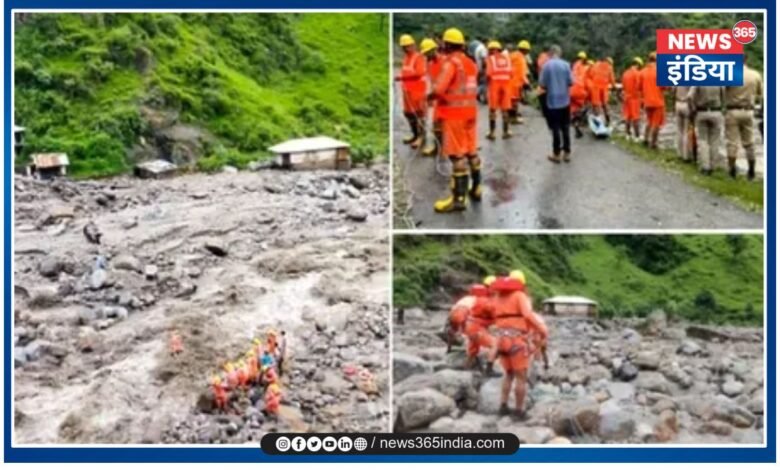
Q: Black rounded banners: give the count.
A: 1